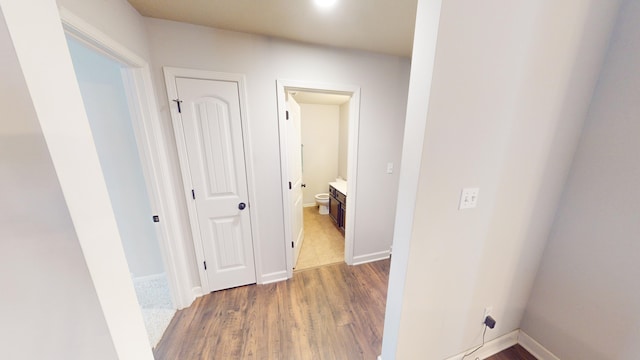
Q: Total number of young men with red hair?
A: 0